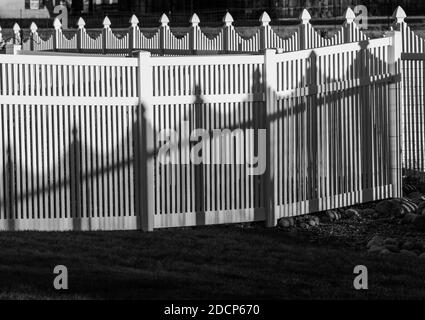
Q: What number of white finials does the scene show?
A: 13